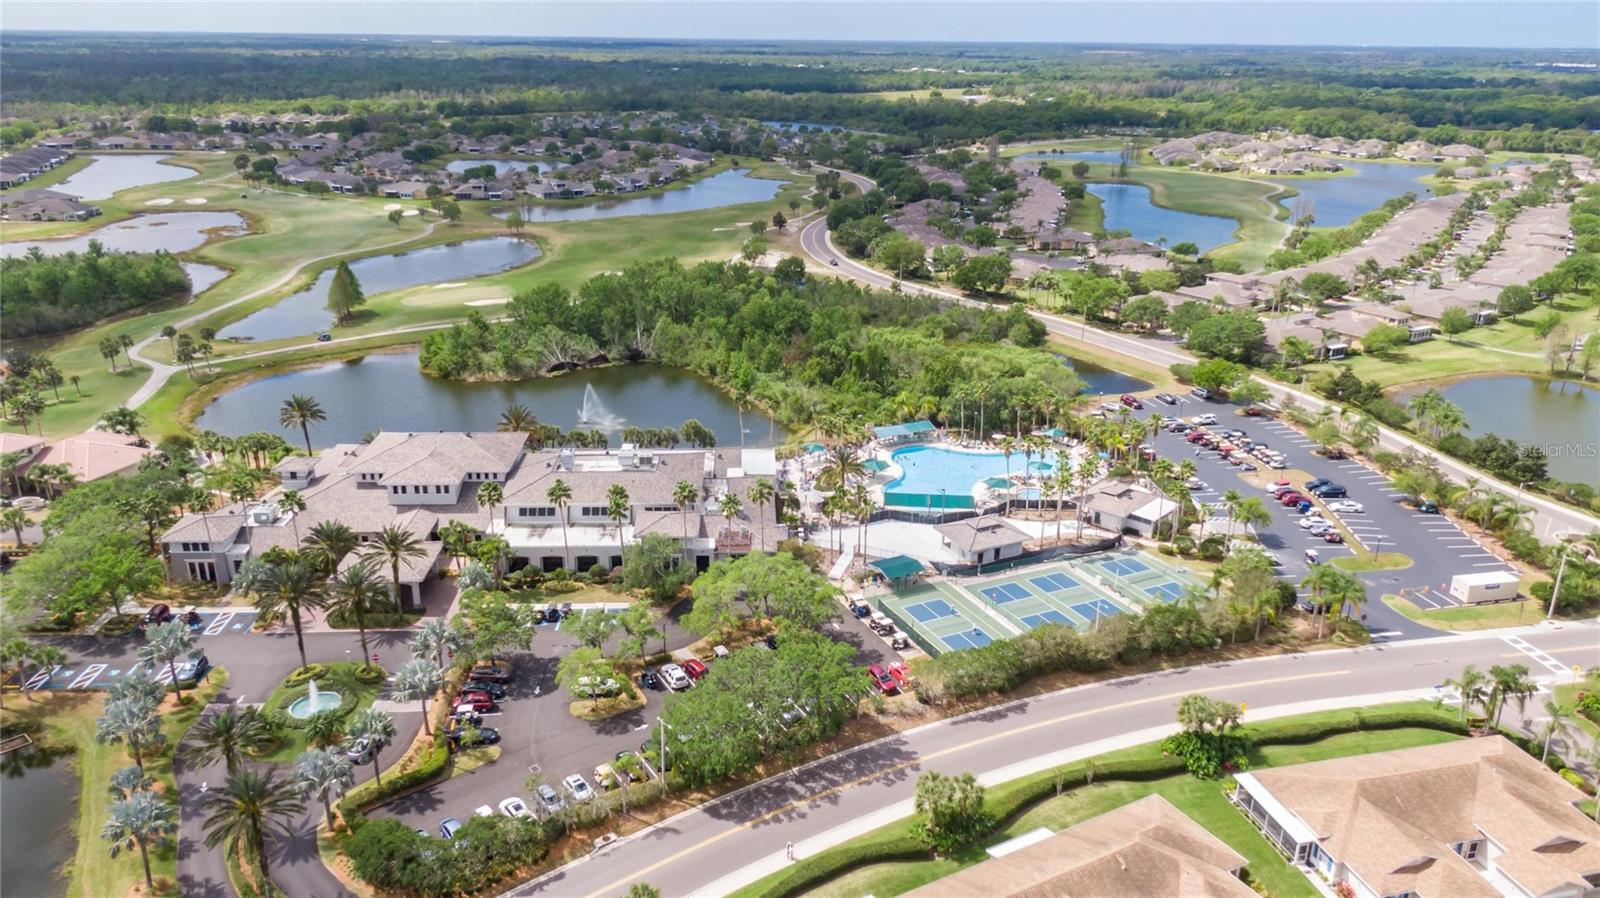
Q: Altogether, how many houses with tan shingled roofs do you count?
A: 2